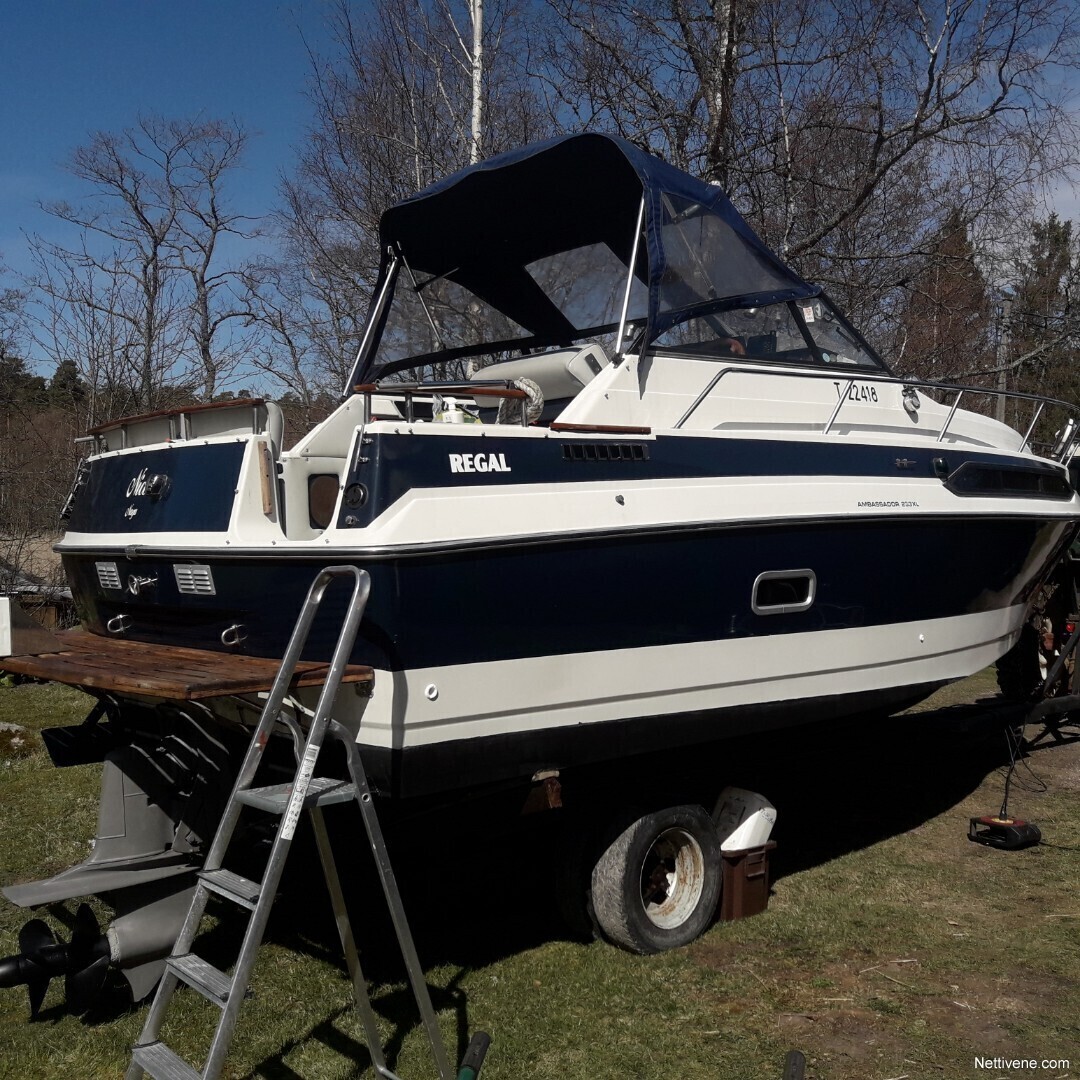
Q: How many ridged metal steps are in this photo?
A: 4